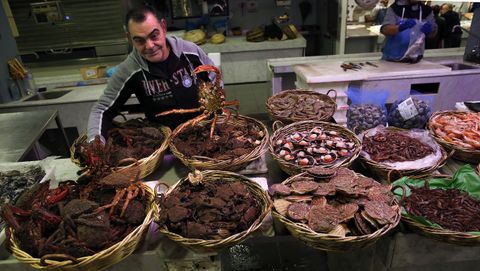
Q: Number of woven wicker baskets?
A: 10